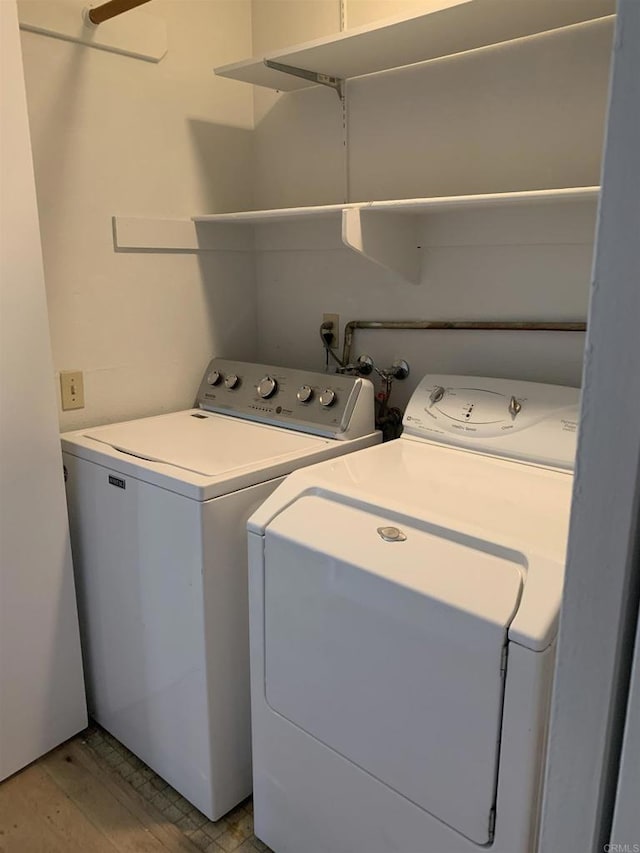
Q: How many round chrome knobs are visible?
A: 5